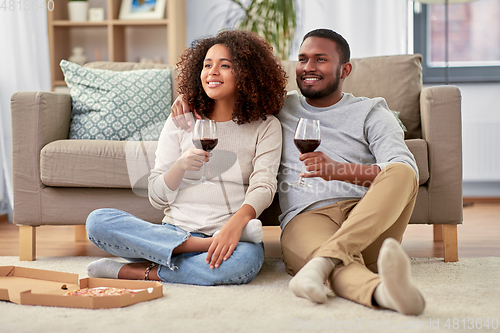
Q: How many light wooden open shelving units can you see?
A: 1